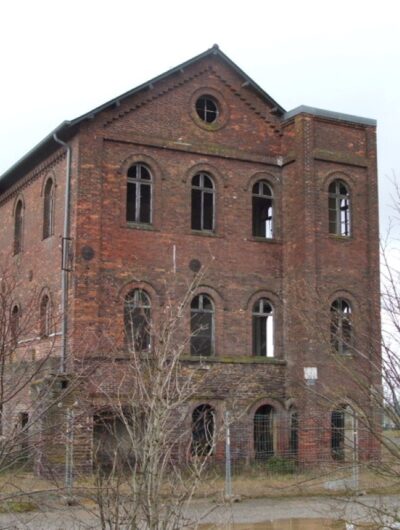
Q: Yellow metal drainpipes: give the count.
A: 0